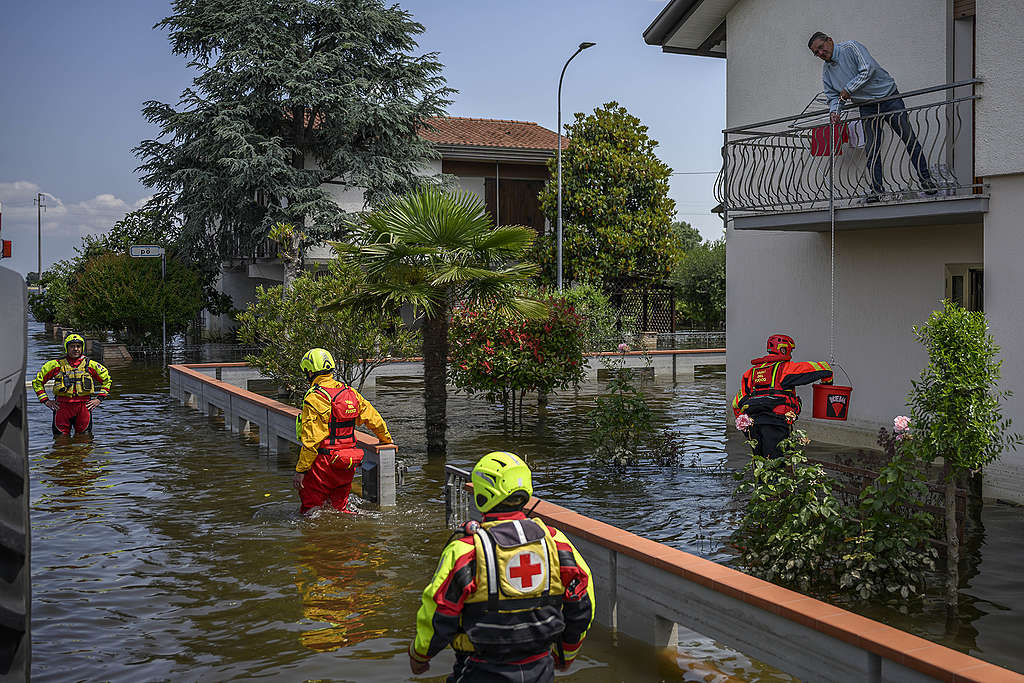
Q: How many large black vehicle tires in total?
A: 1